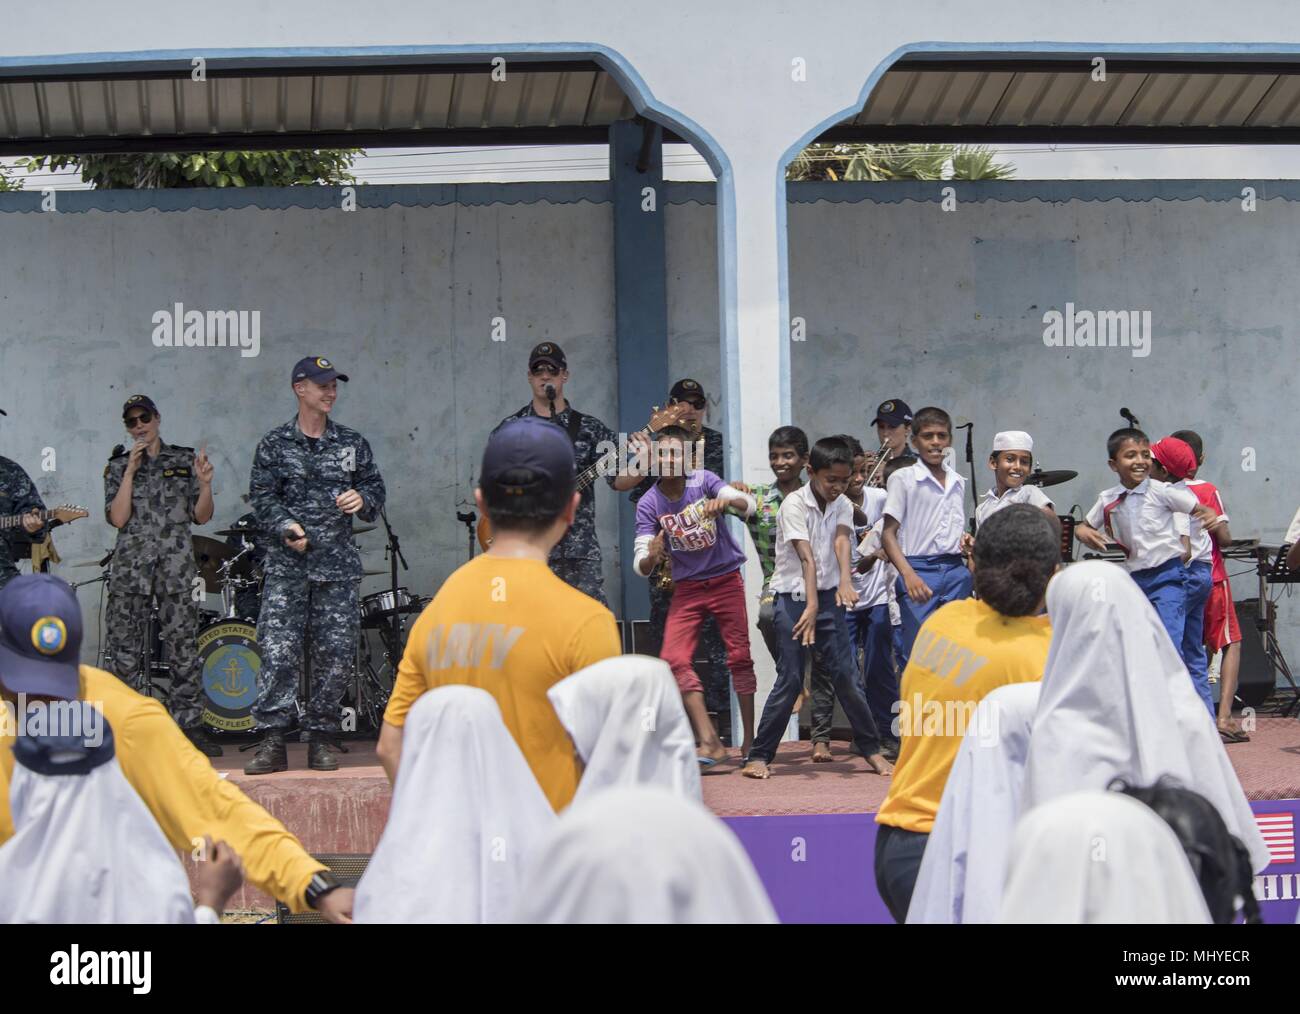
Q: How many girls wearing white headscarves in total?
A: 7